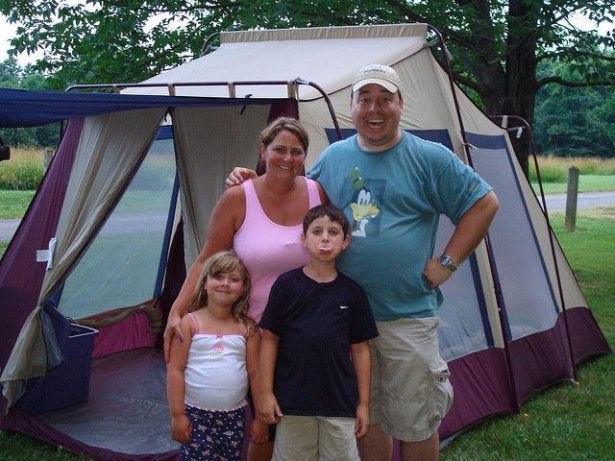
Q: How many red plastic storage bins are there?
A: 0